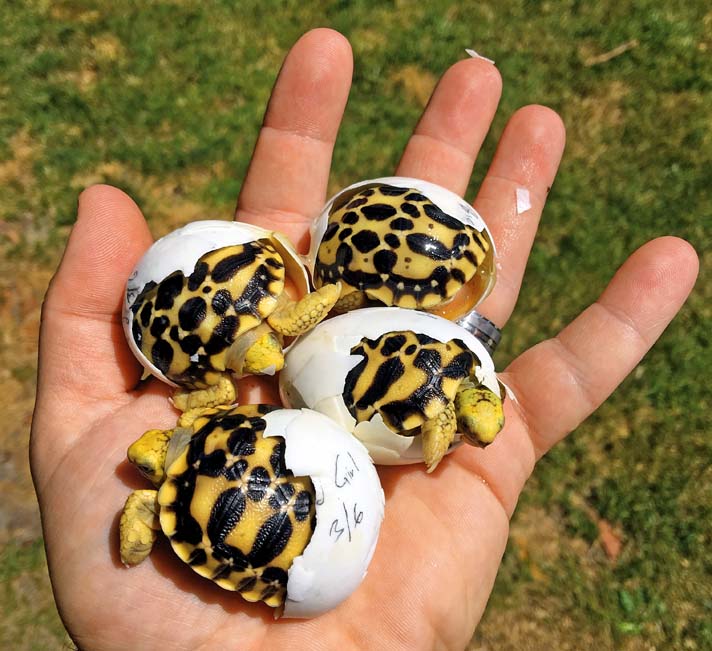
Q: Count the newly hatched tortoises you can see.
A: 4